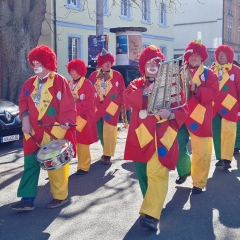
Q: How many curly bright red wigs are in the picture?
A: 6